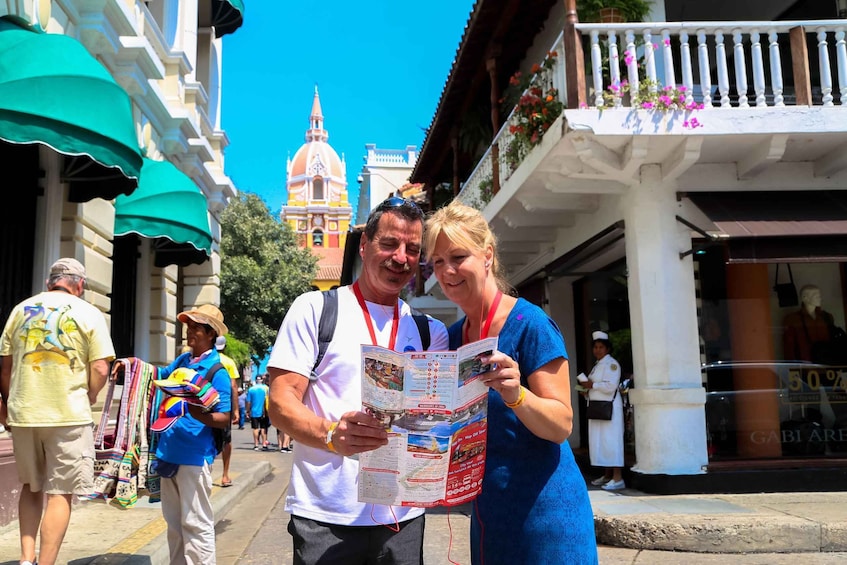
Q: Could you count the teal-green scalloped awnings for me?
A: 3